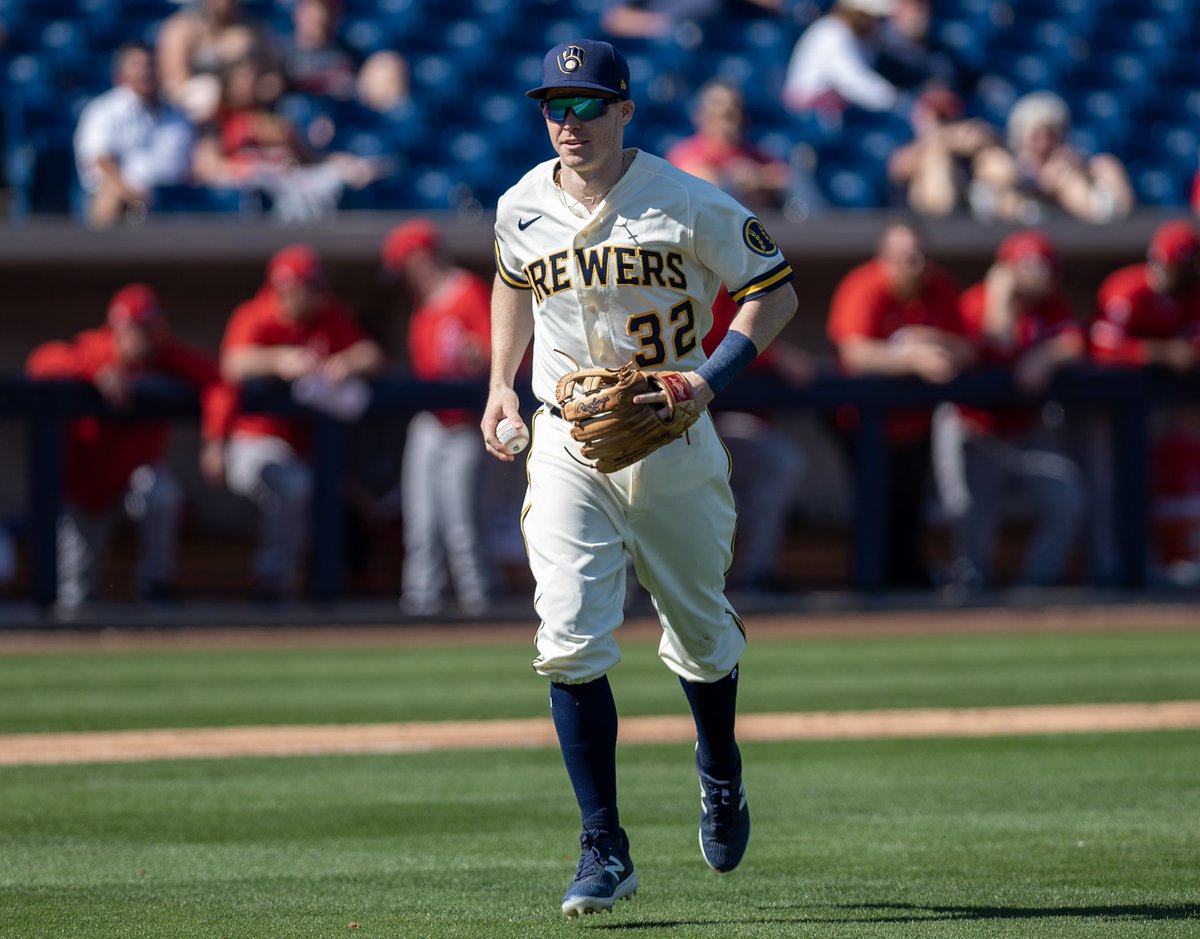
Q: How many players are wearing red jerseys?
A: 7